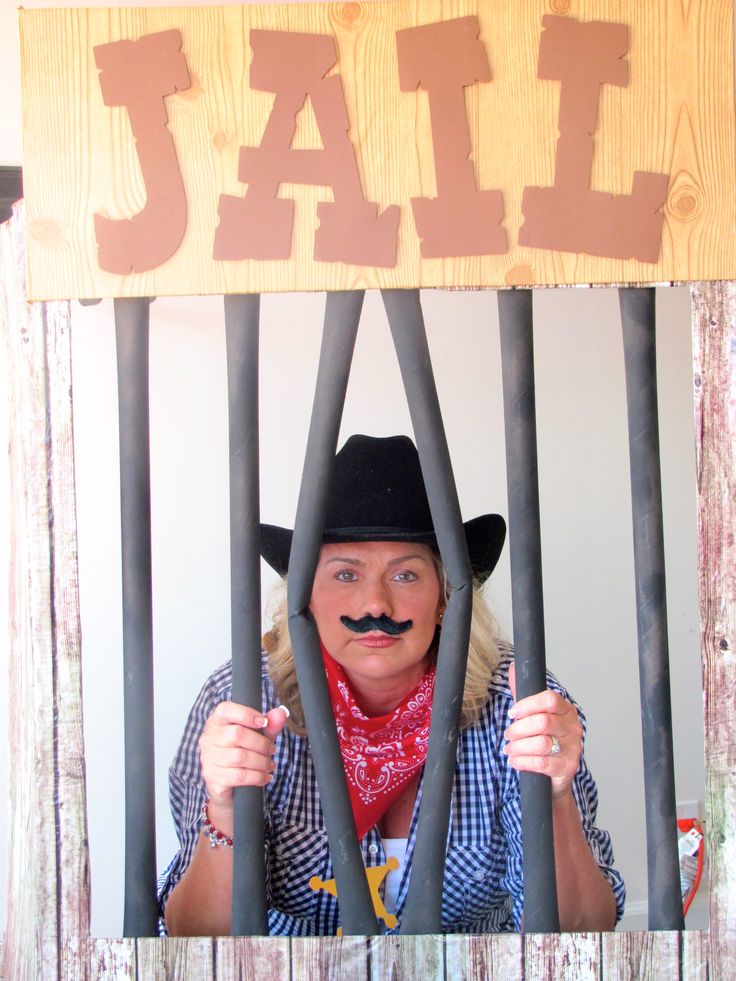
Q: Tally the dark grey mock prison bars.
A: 6